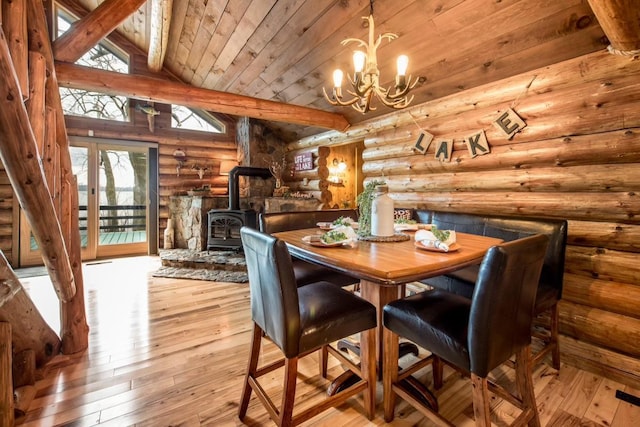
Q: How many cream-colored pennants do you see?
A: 4